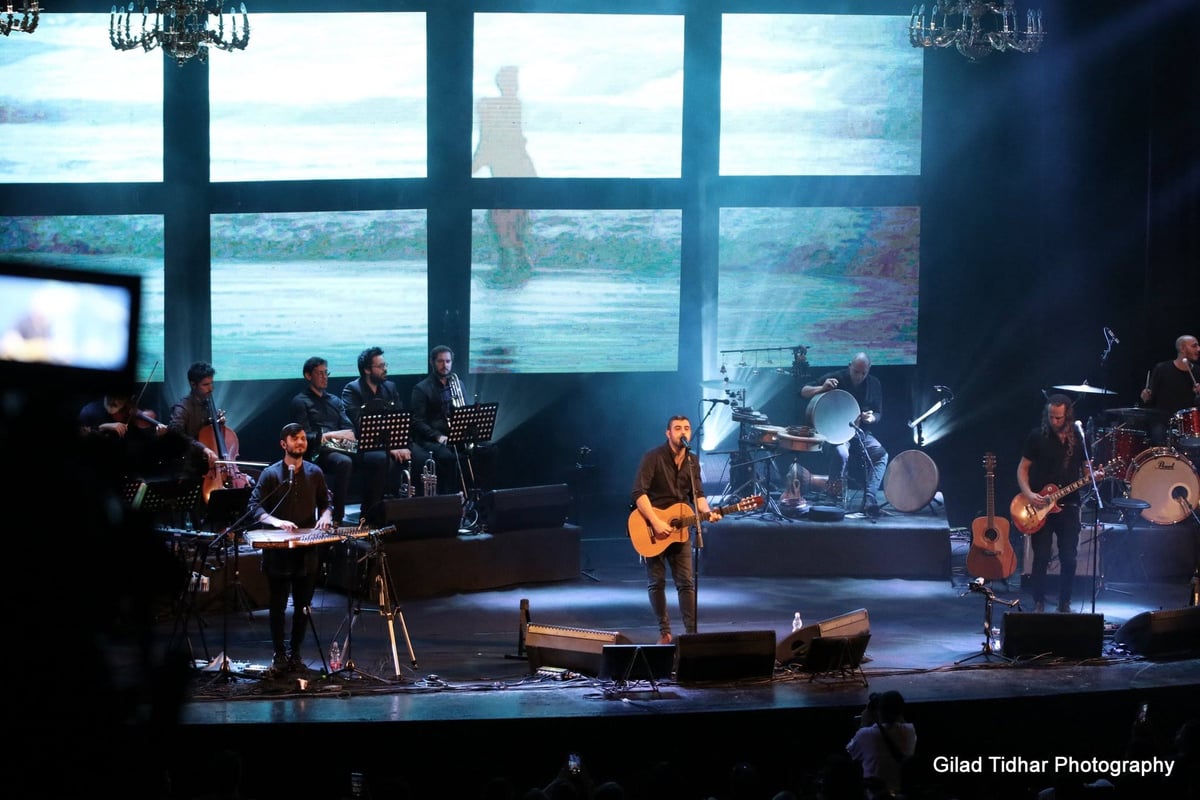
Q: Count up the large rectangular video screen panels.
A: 8